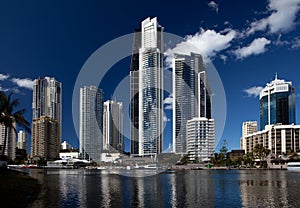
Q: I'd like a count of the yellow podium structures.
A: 0